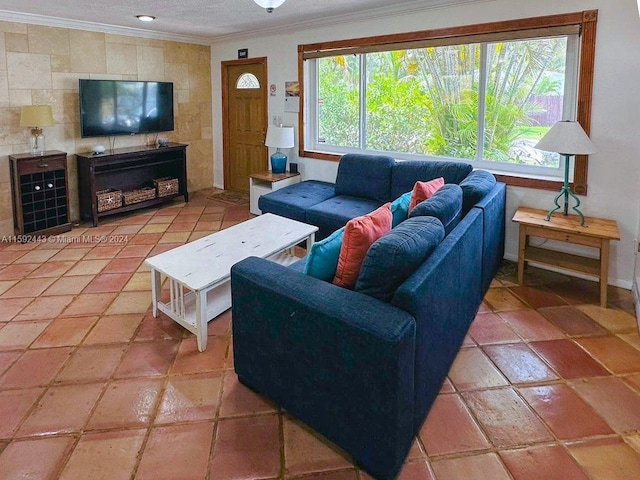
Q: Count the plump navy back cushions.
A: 5